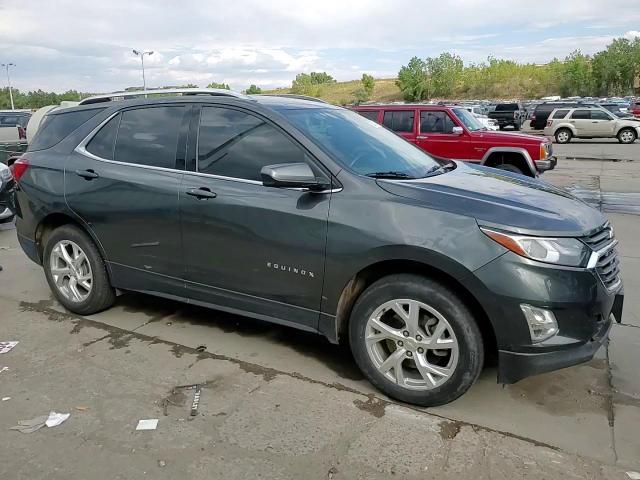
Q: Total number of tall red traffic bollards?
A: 0